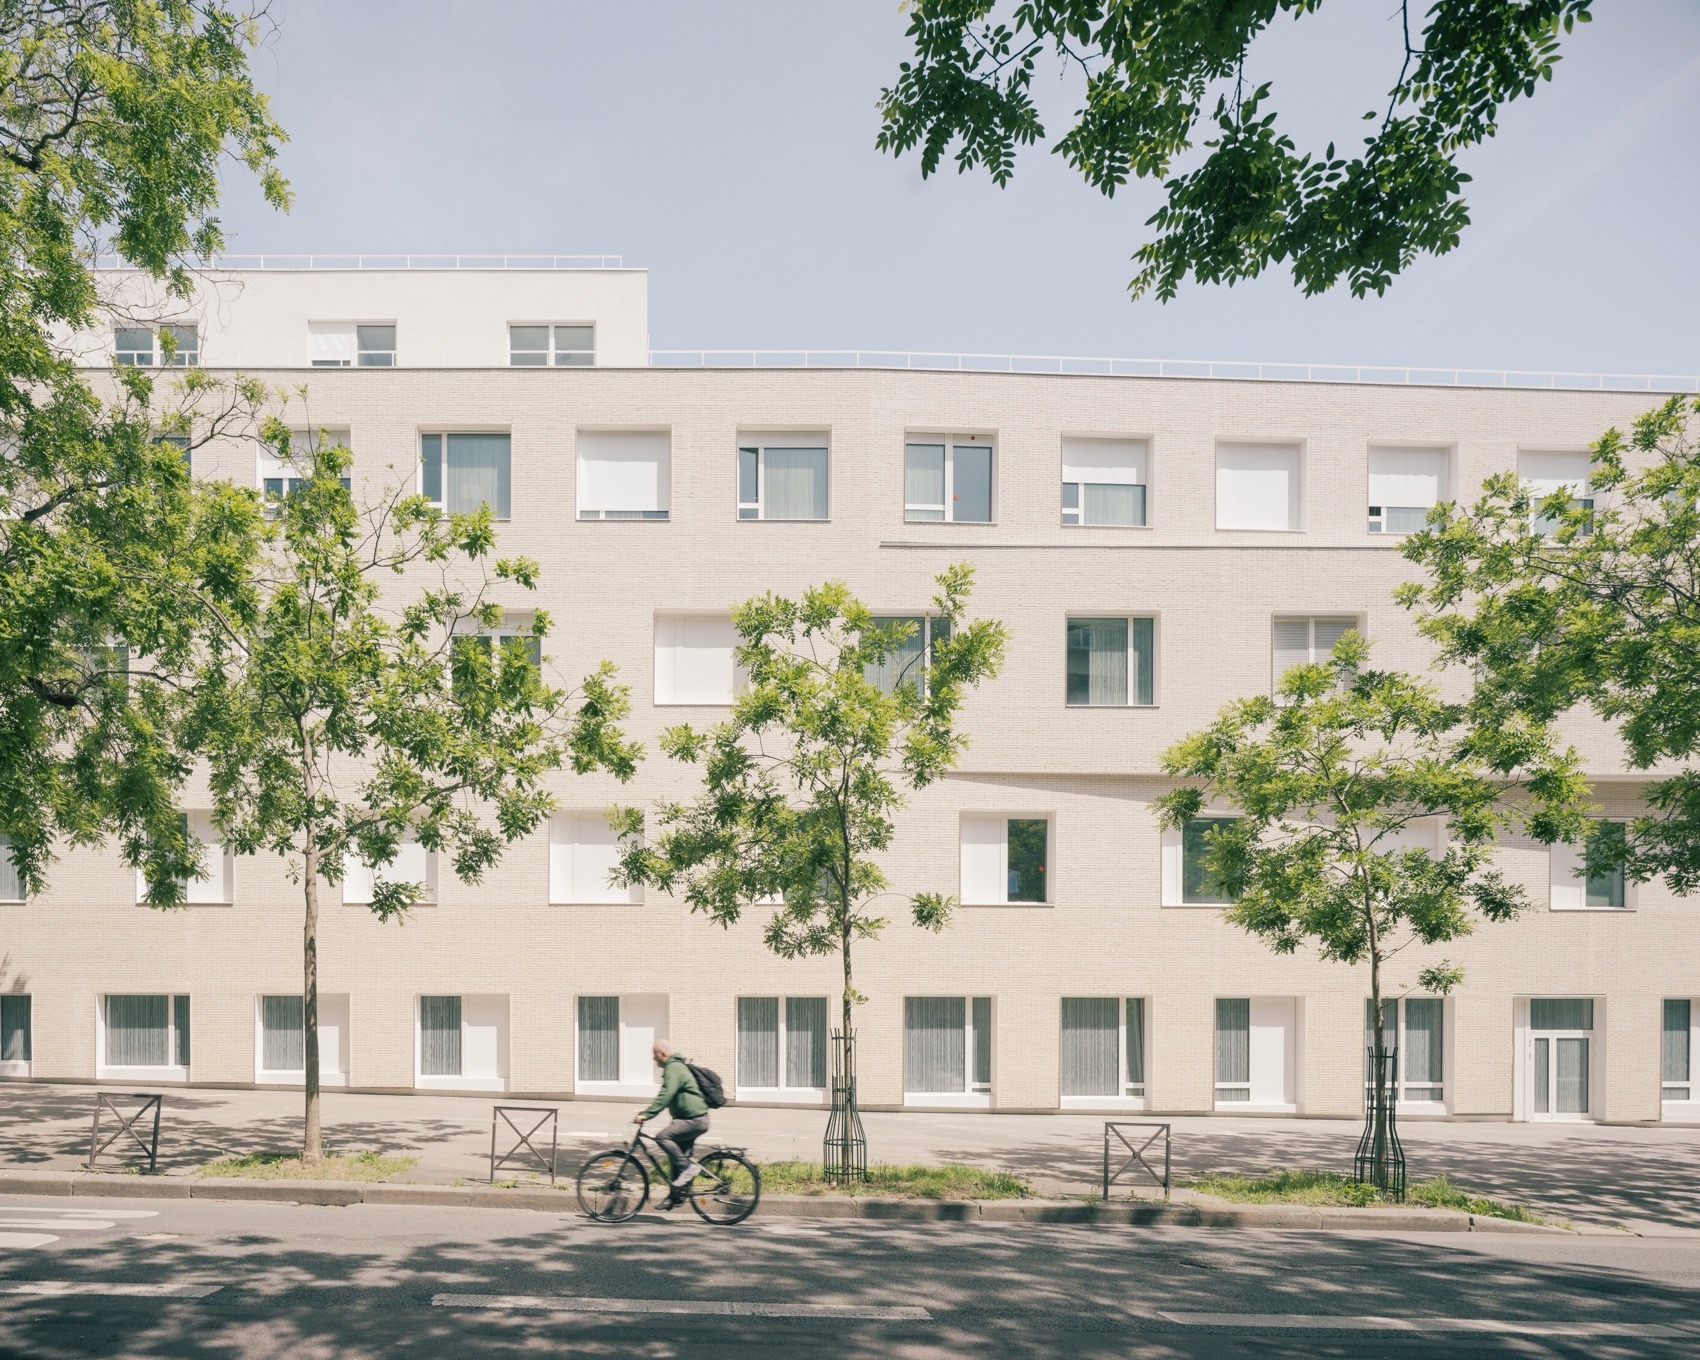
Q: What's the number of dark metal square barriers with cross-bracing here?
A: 3